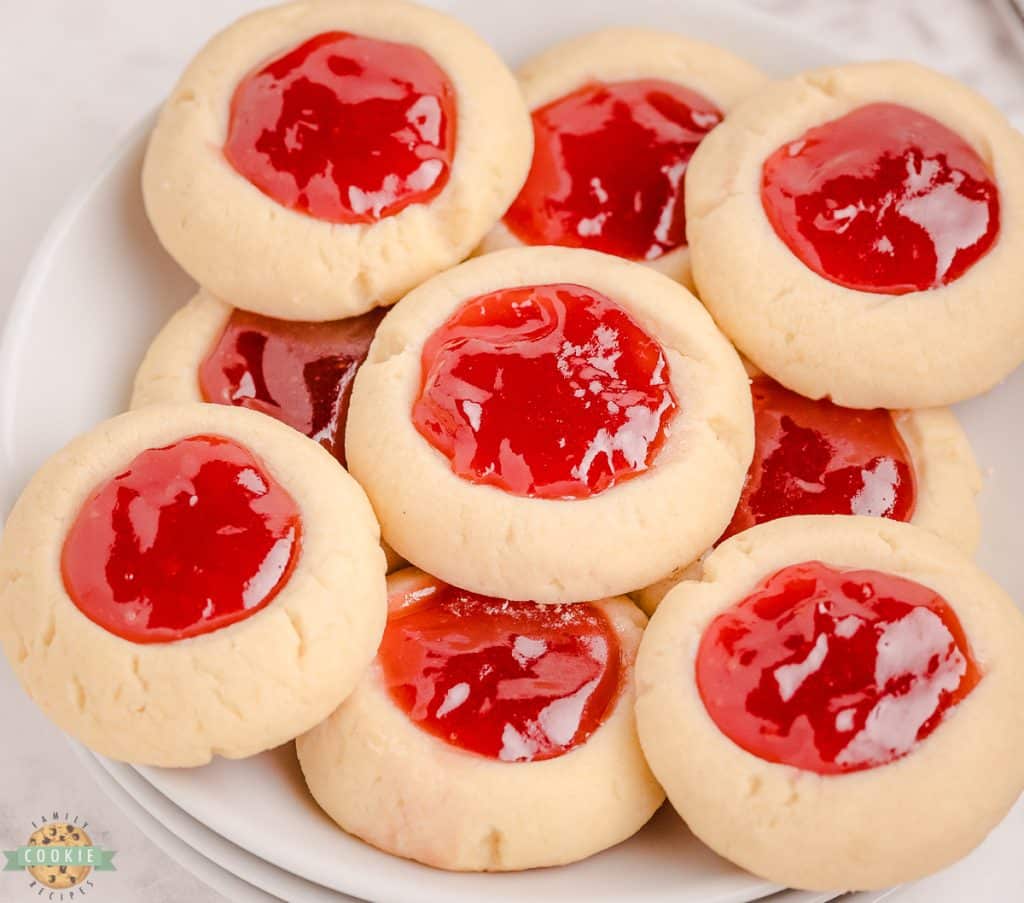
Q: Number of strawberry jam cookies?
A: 9